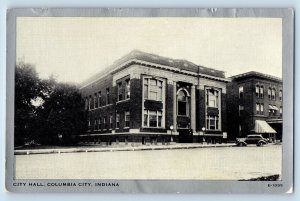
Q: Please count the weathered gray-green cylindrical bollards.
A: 0